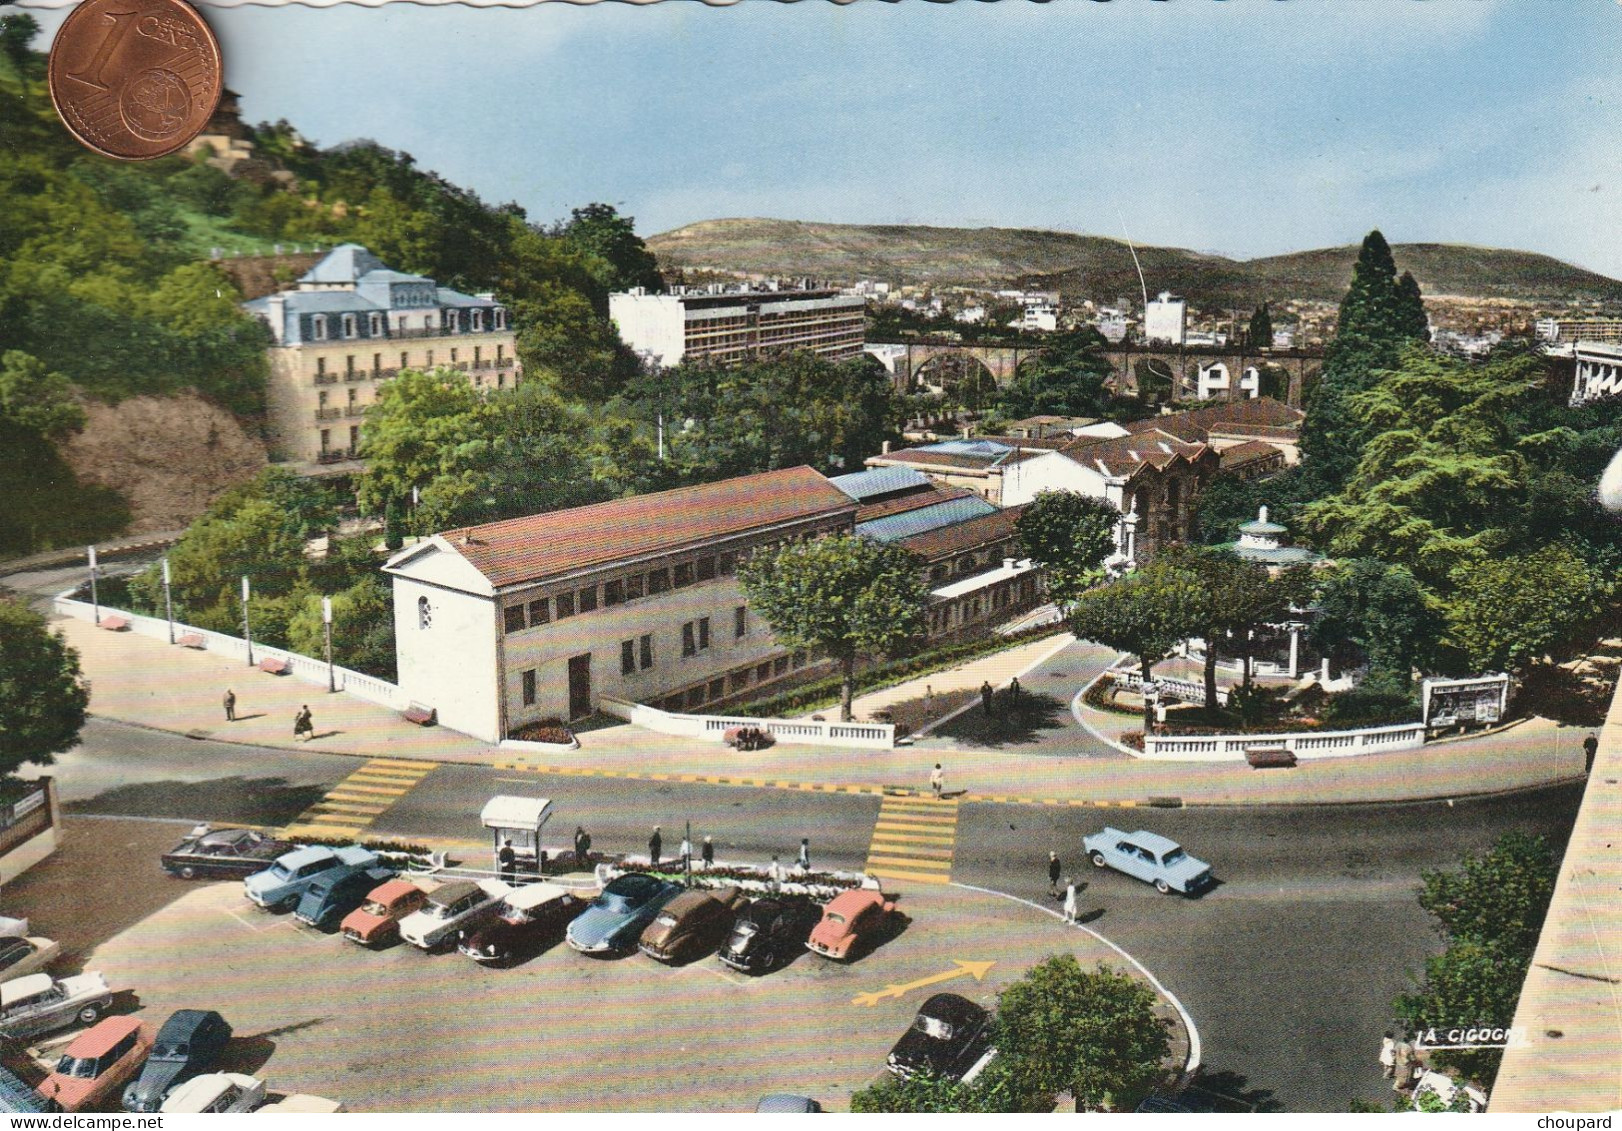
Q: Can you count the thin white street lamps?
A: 4